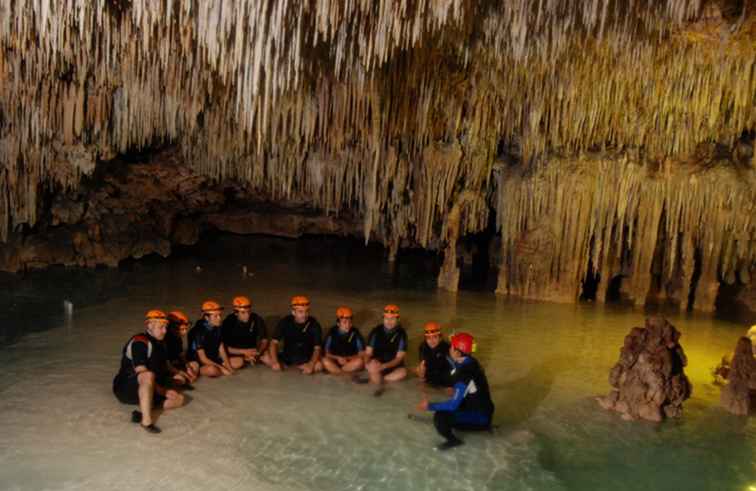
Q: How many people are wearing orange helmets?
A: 8